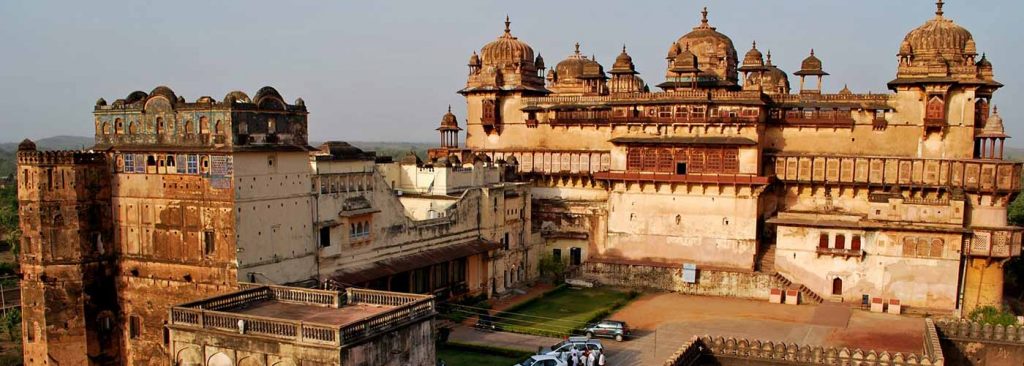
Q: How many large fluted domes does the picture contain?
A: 2